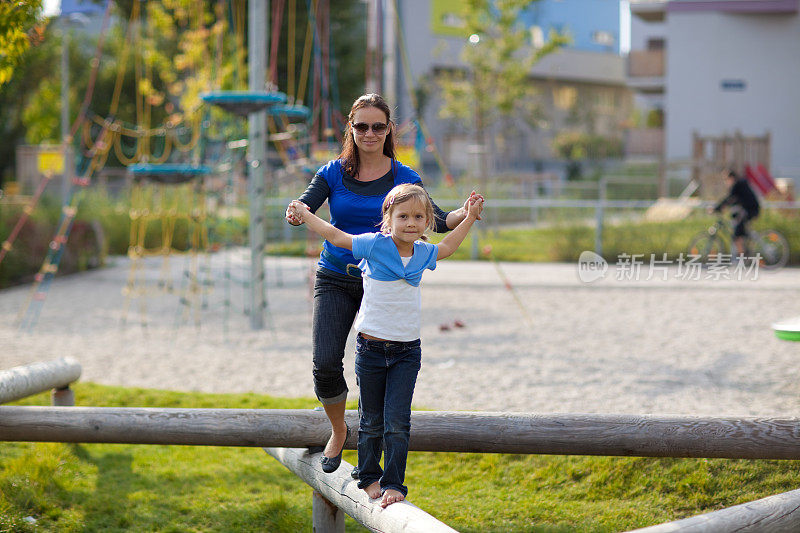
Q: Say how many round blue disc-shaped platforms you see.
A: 3